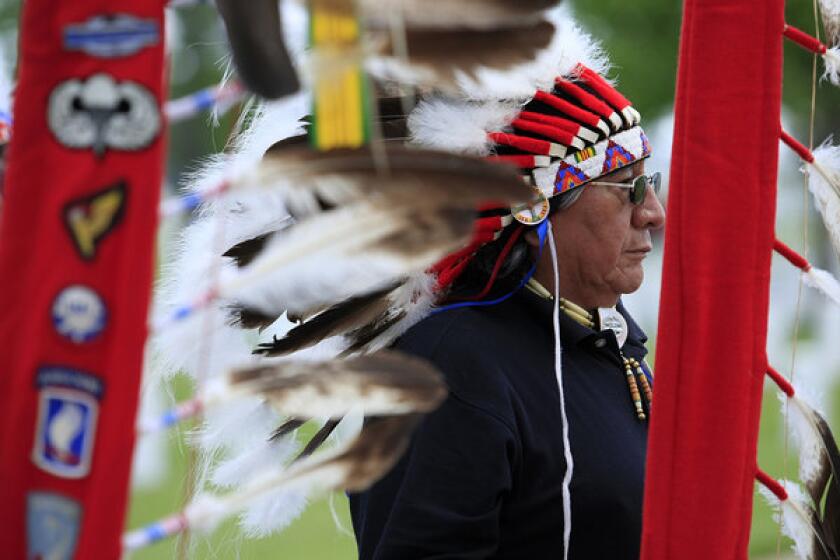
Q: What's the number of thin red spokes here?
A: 5